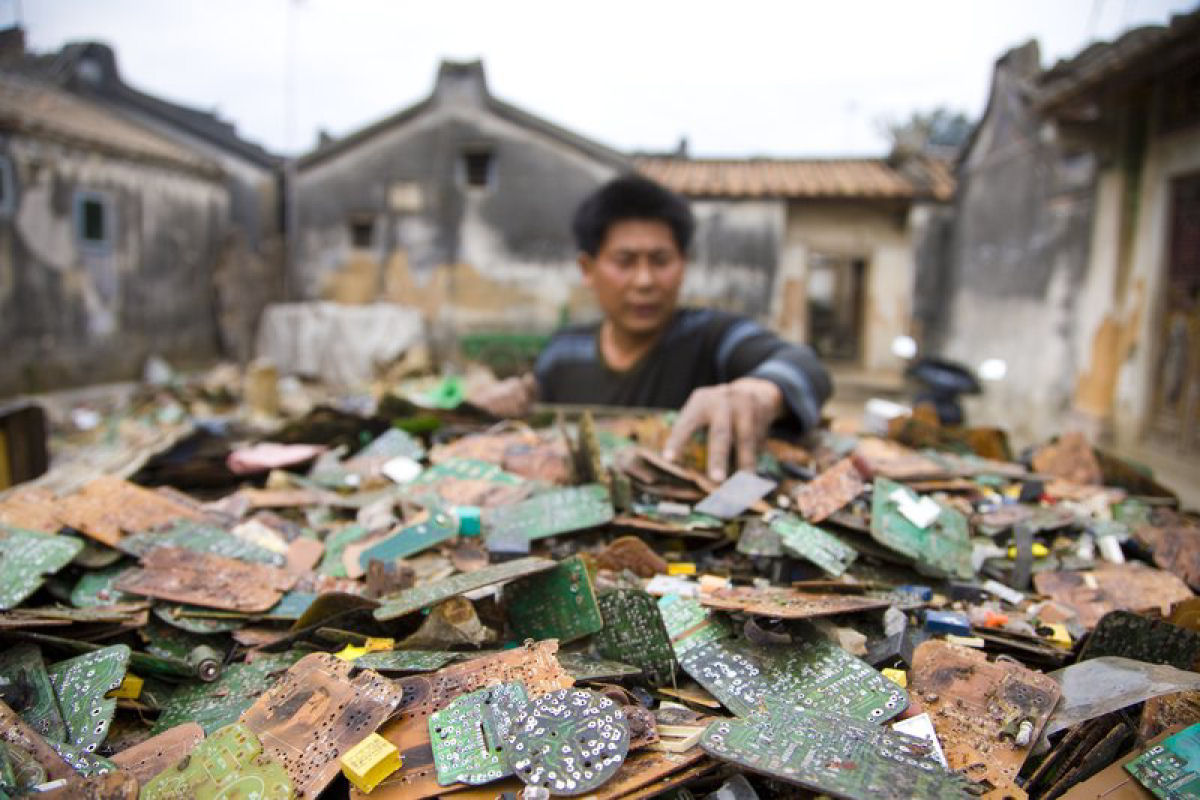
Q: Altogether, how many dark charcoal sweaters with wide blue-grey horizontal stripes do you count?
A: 1